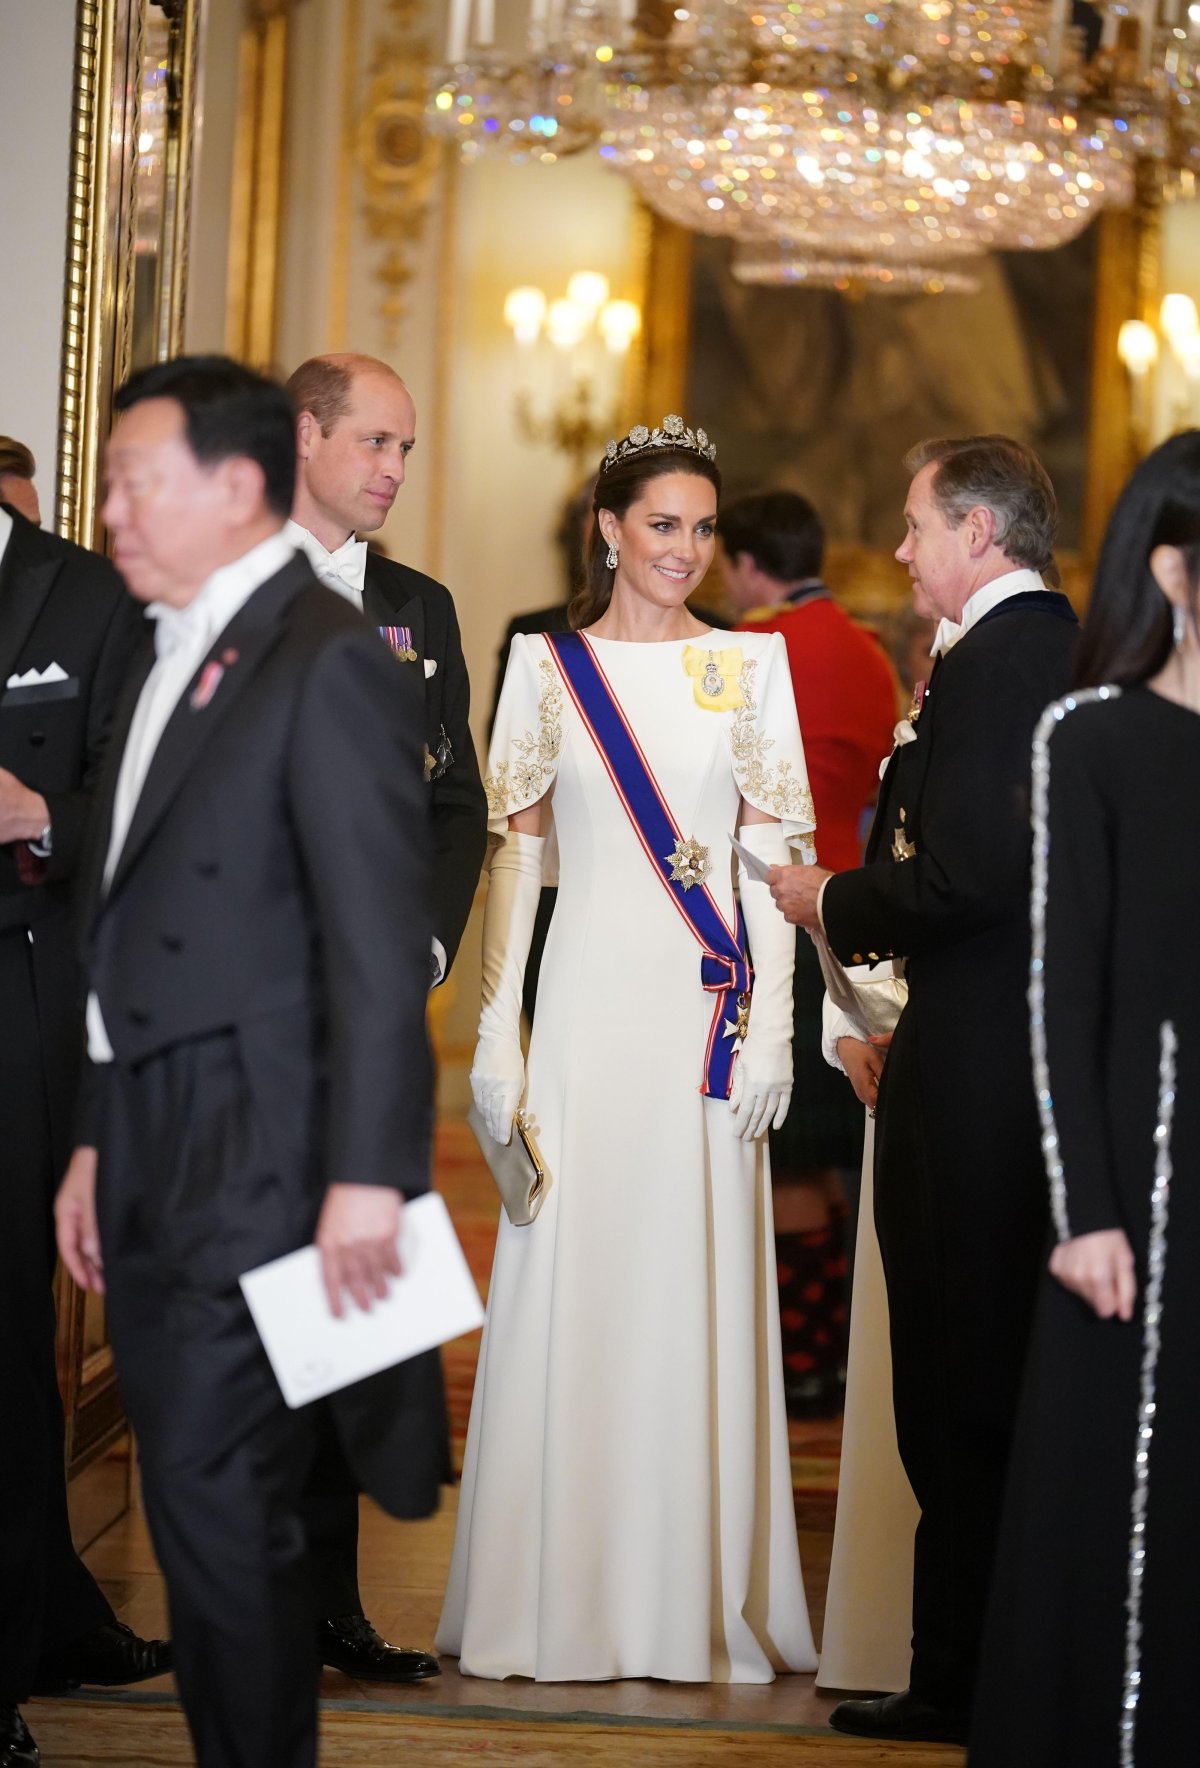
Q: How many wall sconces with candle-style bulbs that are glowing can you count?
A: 2